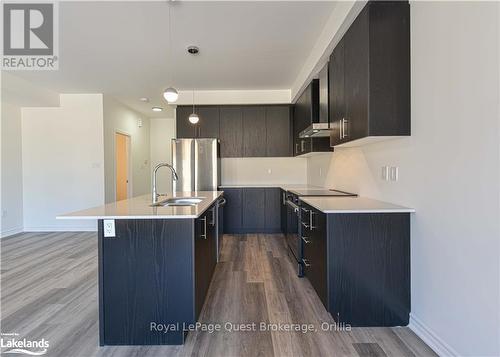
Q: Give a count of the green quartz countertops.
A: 0